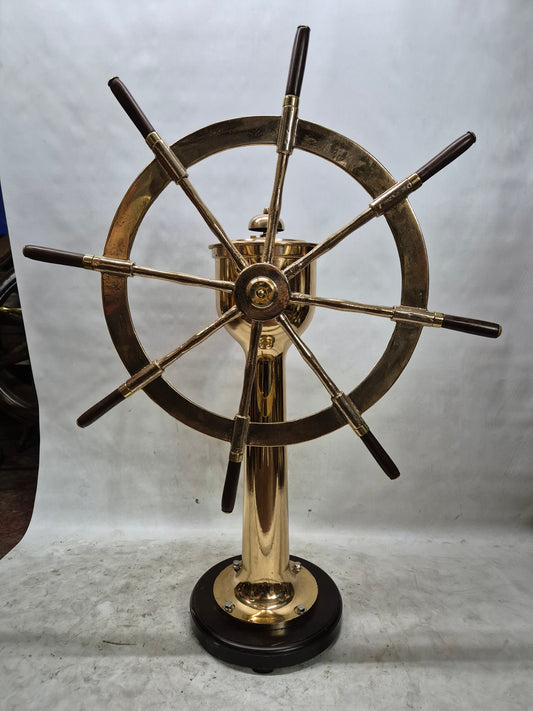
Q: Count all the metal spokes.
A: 8